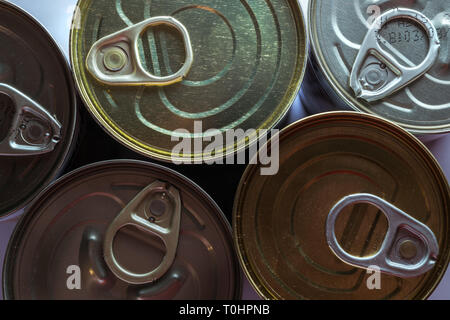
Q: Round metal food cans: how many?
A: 5